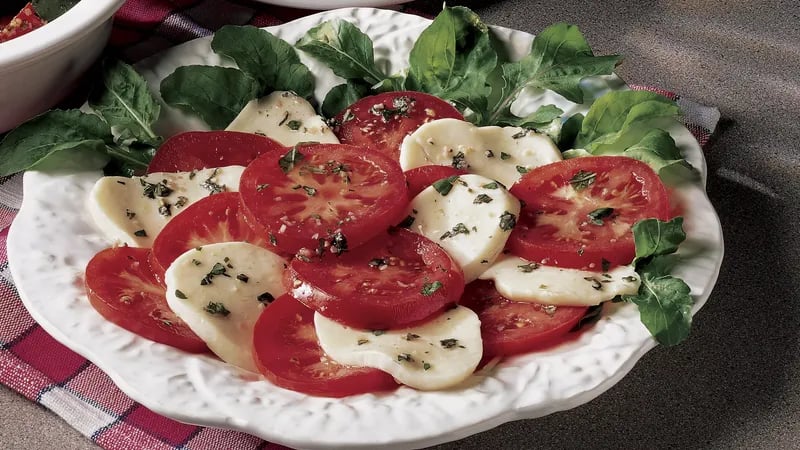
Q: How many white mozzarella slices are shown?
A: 7